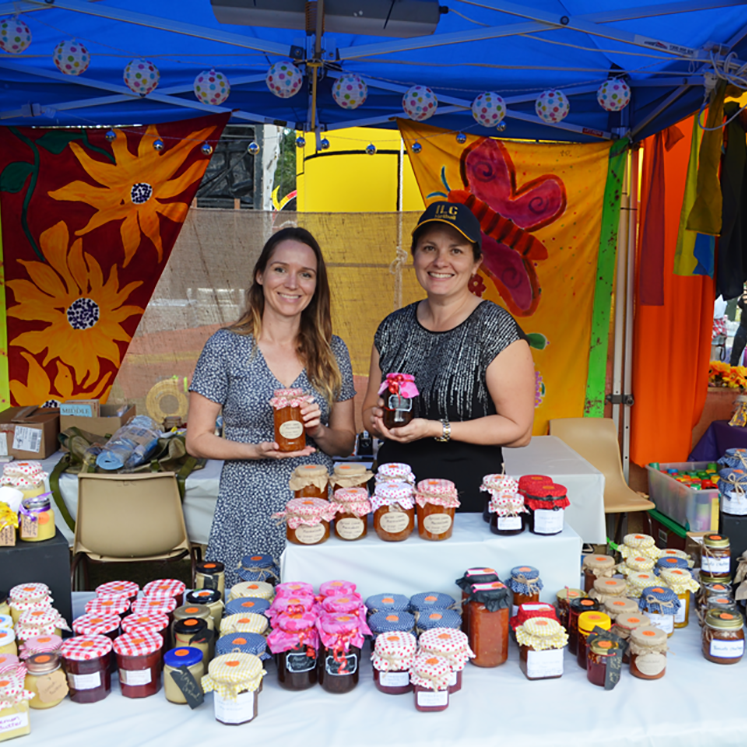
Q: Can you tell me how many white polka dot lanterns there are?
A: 10